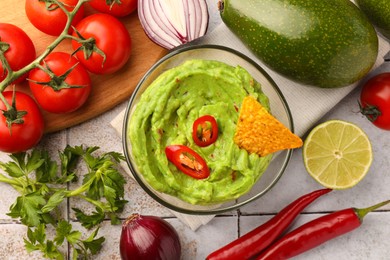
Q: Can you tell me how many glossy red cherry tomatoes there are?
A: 7